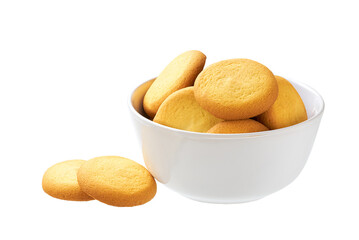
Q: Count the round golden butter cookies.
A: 7